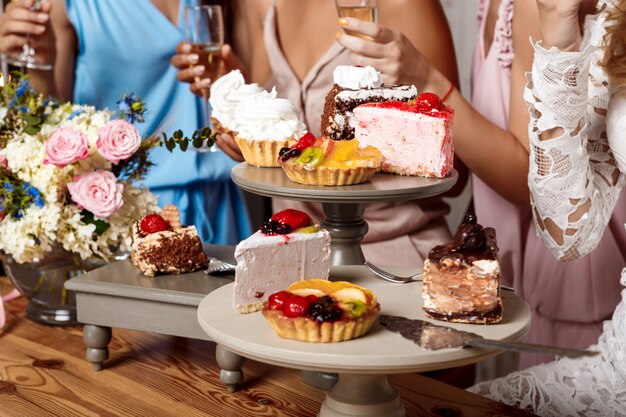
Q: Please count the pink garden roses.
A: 3